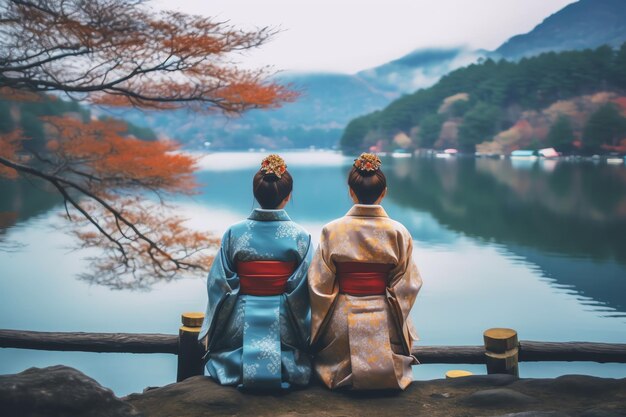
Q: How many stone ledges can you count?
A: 1